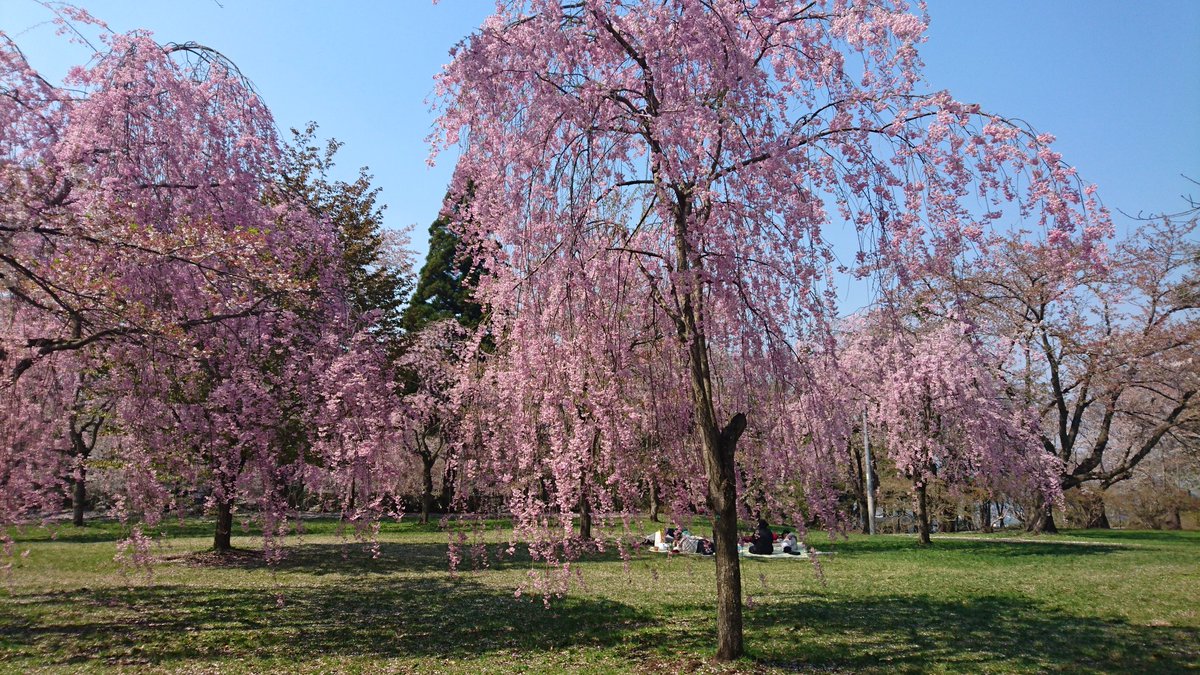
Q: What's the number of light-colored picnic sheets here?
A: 2